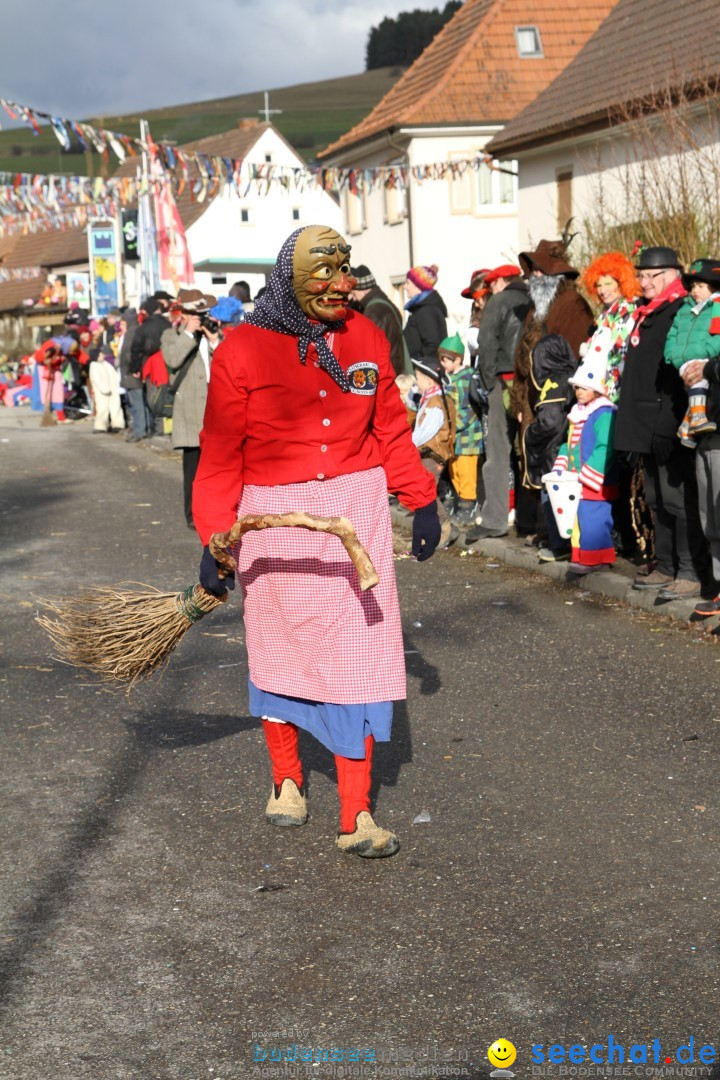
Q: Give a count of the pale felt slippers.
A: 2